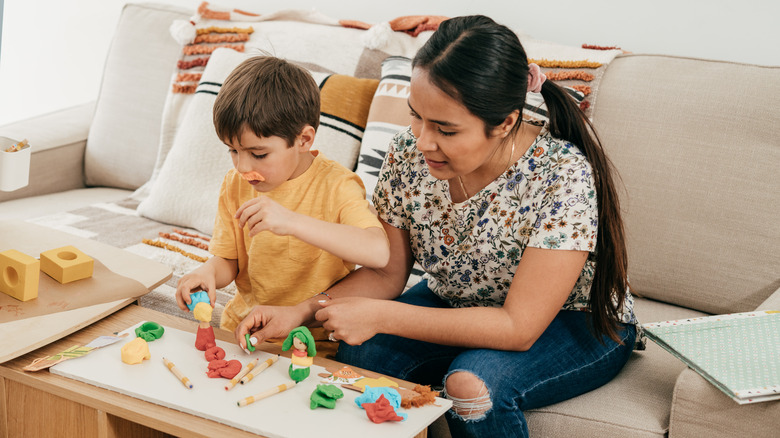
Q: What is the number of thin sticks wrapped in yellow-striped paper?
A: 4